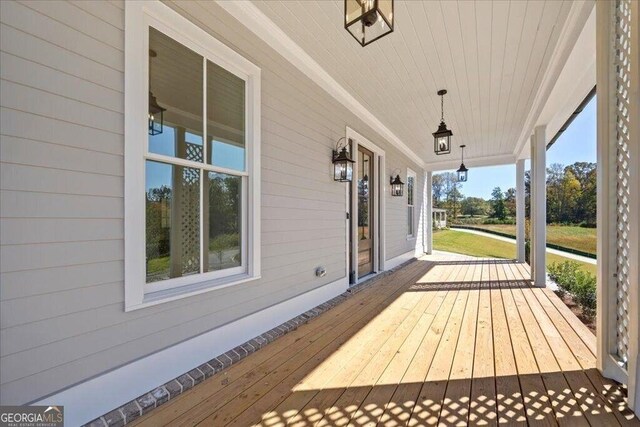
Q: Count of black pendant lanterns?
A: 3